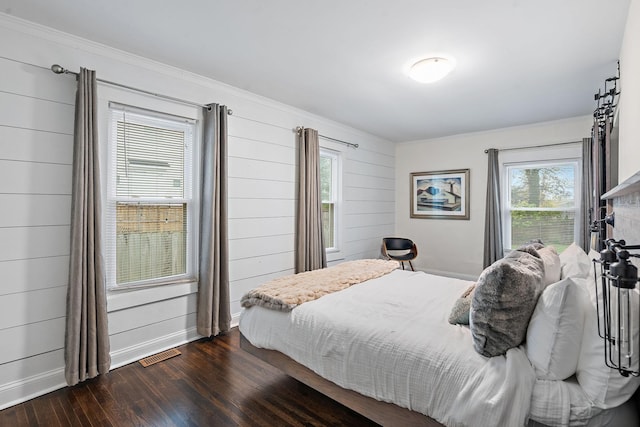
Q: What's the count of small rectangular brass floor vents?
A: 1